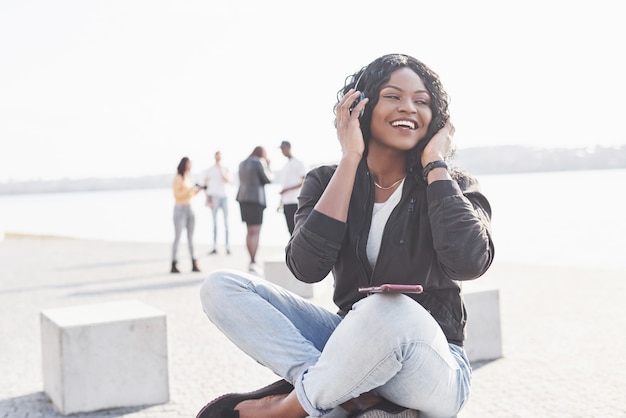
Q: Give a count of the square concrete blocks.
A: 3